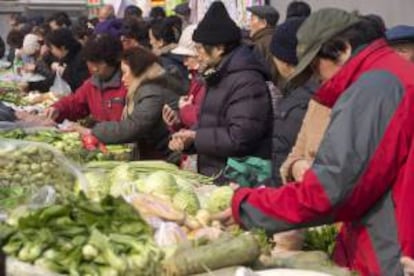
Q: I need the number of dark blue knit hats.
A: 1